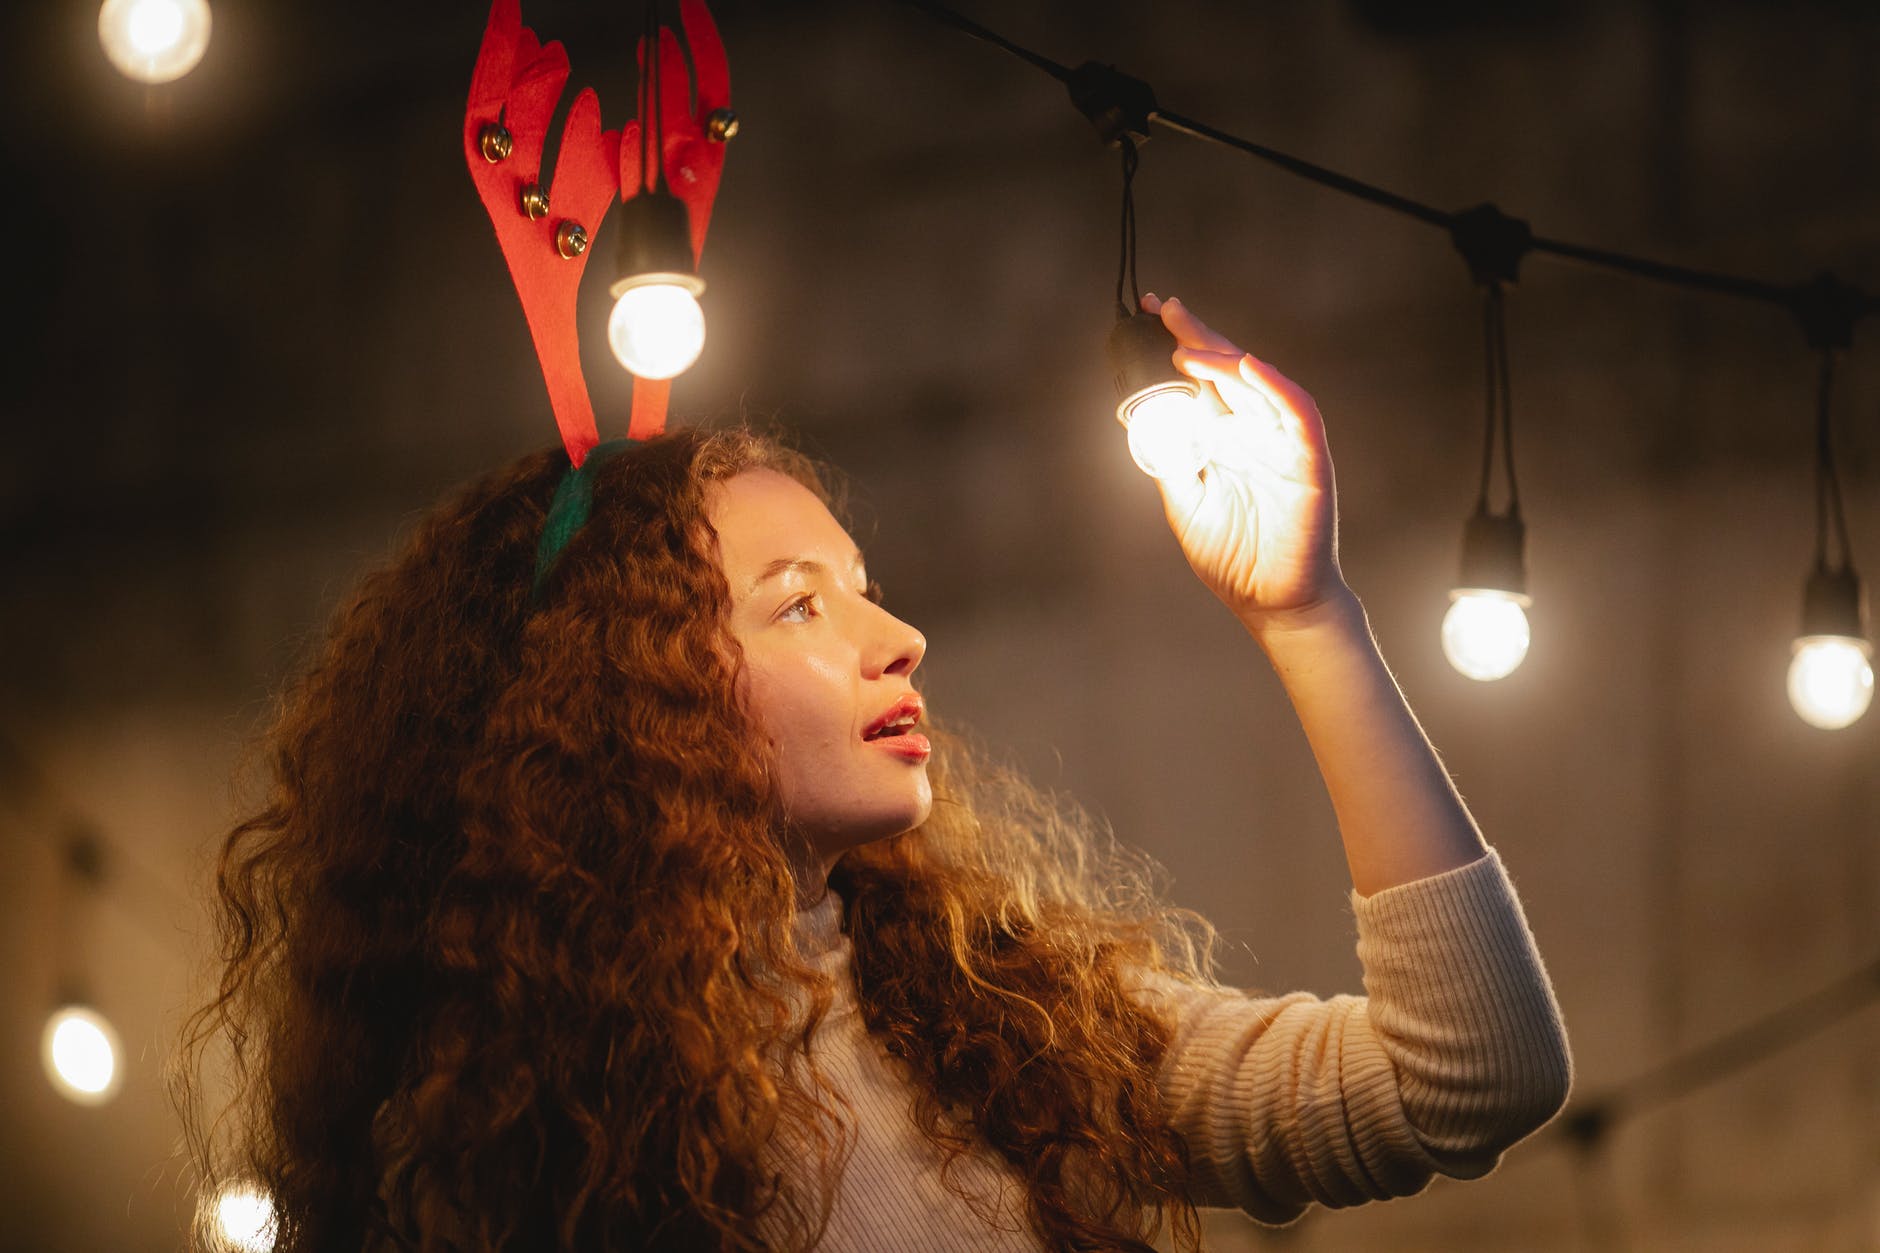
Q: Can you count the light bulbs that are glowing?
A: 7